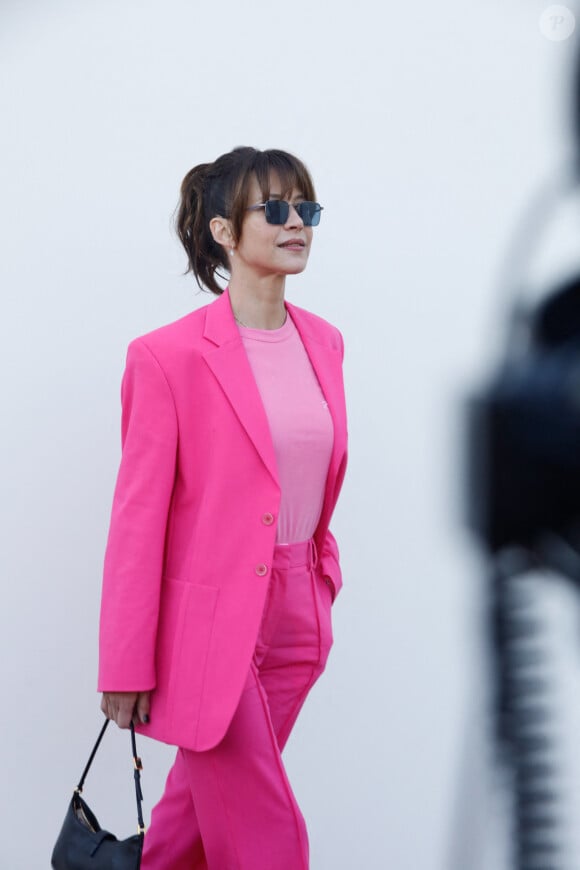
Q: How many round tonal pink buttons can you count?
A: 2